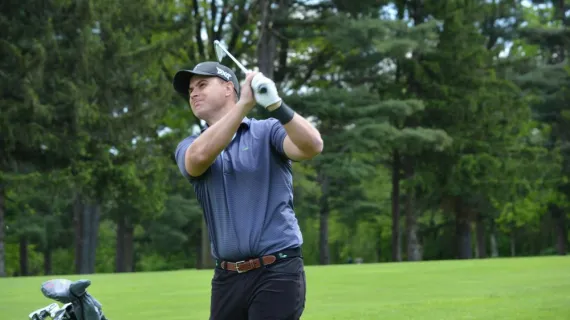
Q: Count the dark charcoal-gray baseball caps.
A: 1